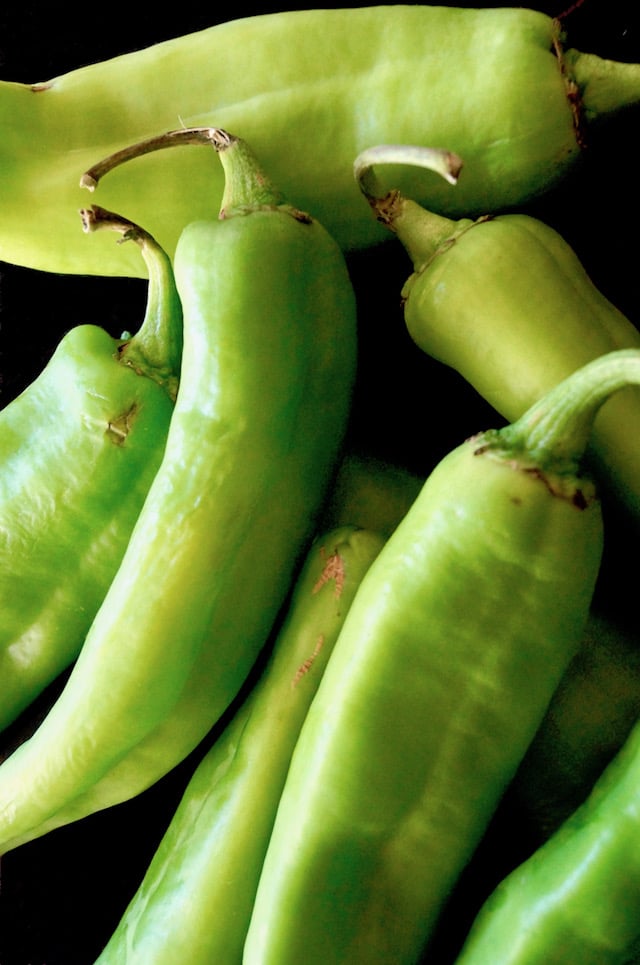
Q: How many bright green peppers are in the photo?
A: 7